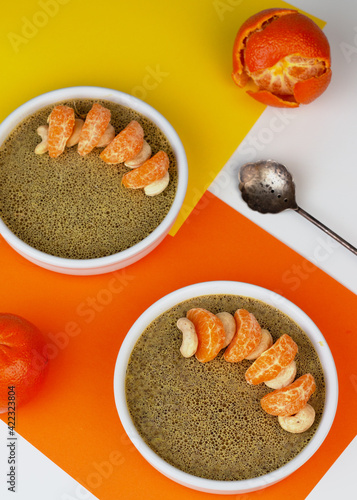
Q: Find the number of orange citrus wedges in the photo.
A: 8